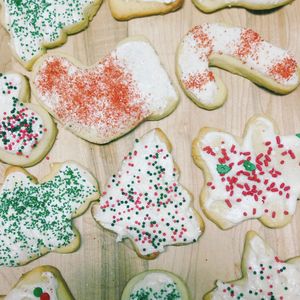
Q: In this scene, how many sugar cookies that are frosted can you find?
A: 12